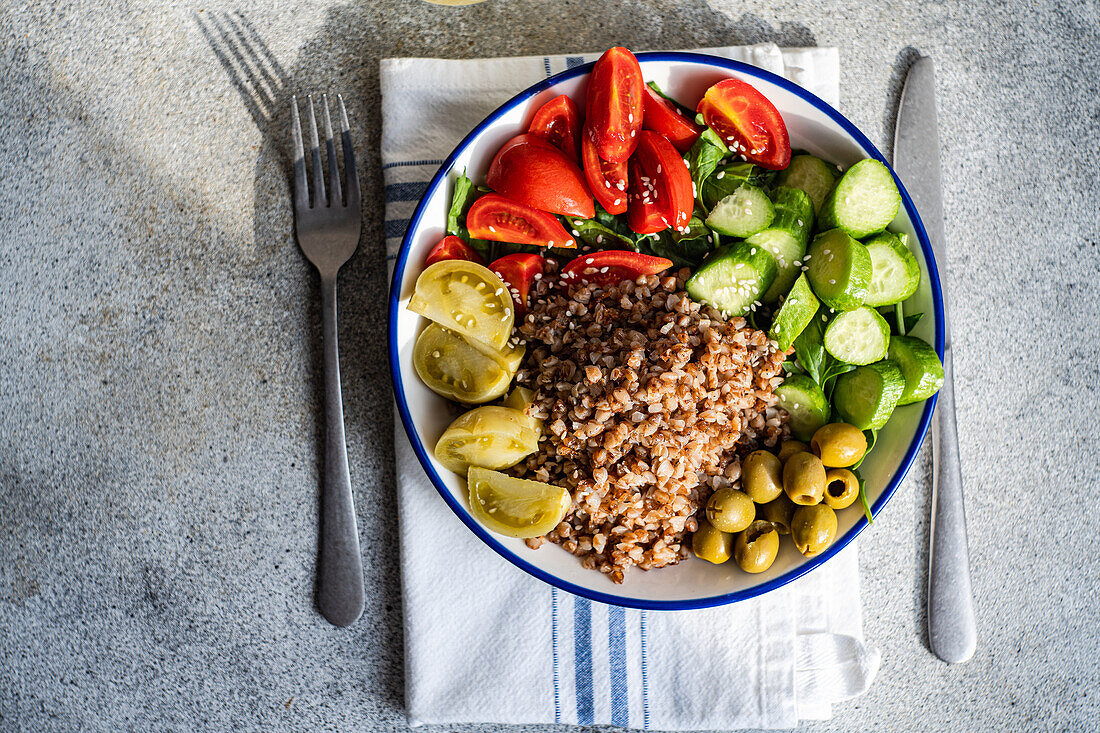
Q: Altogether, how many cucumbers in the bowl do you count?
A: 12